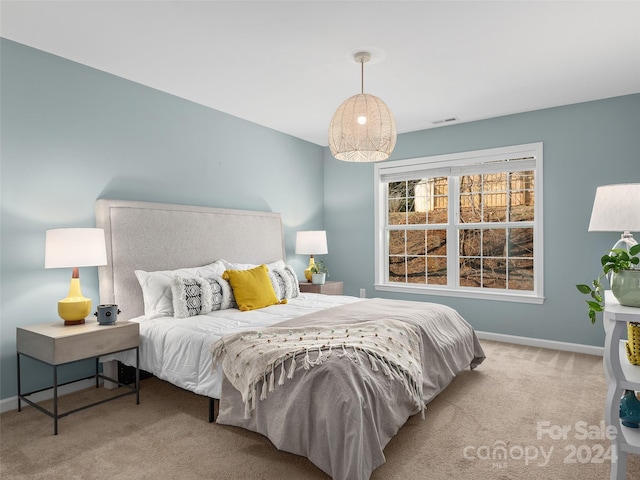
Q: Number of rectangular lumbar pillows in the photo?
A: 2